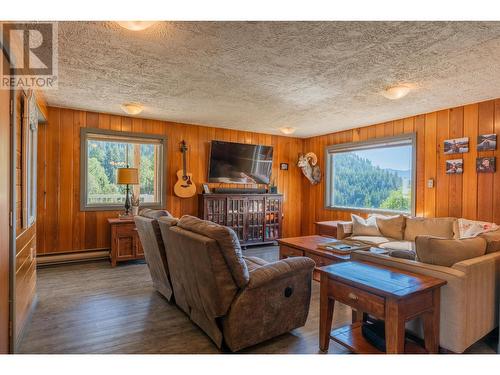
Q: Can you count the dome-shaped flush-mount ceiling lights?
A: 4